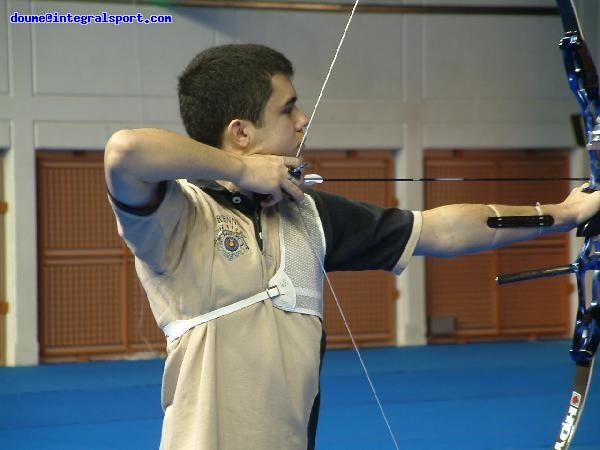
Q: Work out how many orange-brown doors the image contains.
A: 3